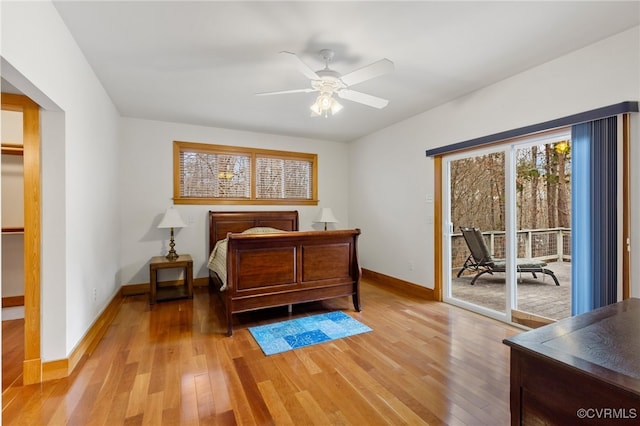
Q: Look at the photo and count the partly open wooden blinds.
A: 2